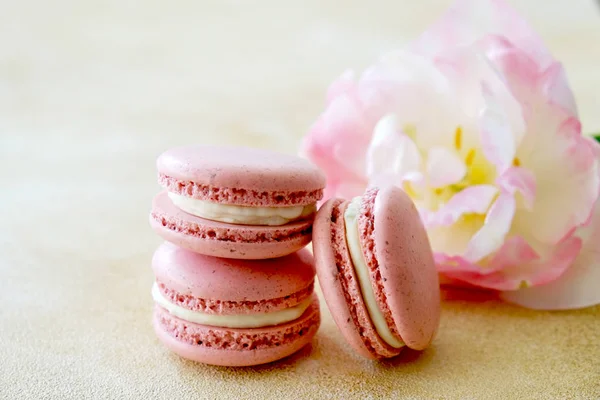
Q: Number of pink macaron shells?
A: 6